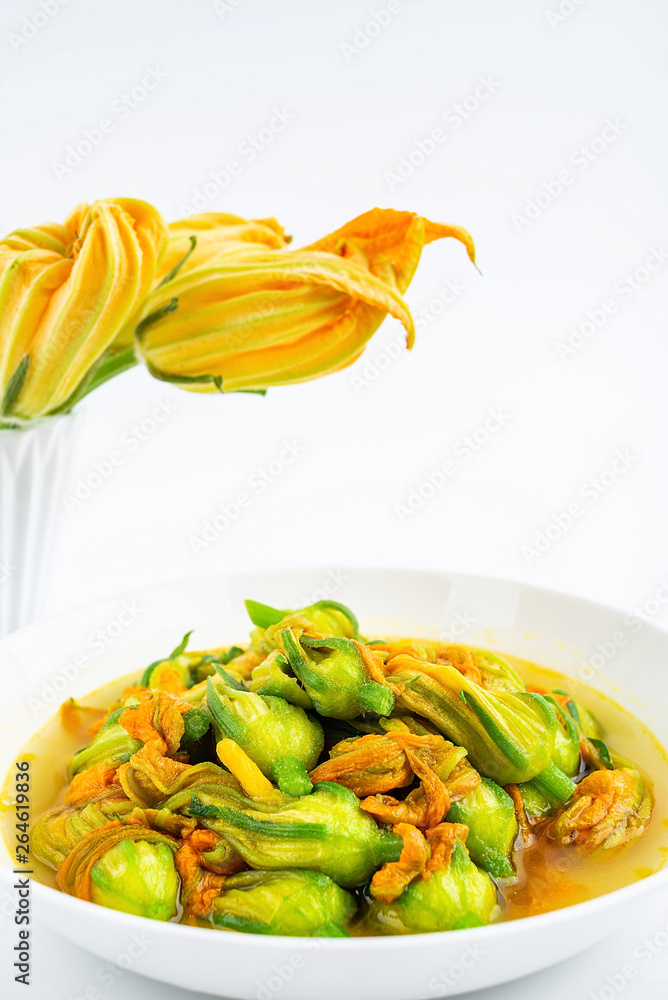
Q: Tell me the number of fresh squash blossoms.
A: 3